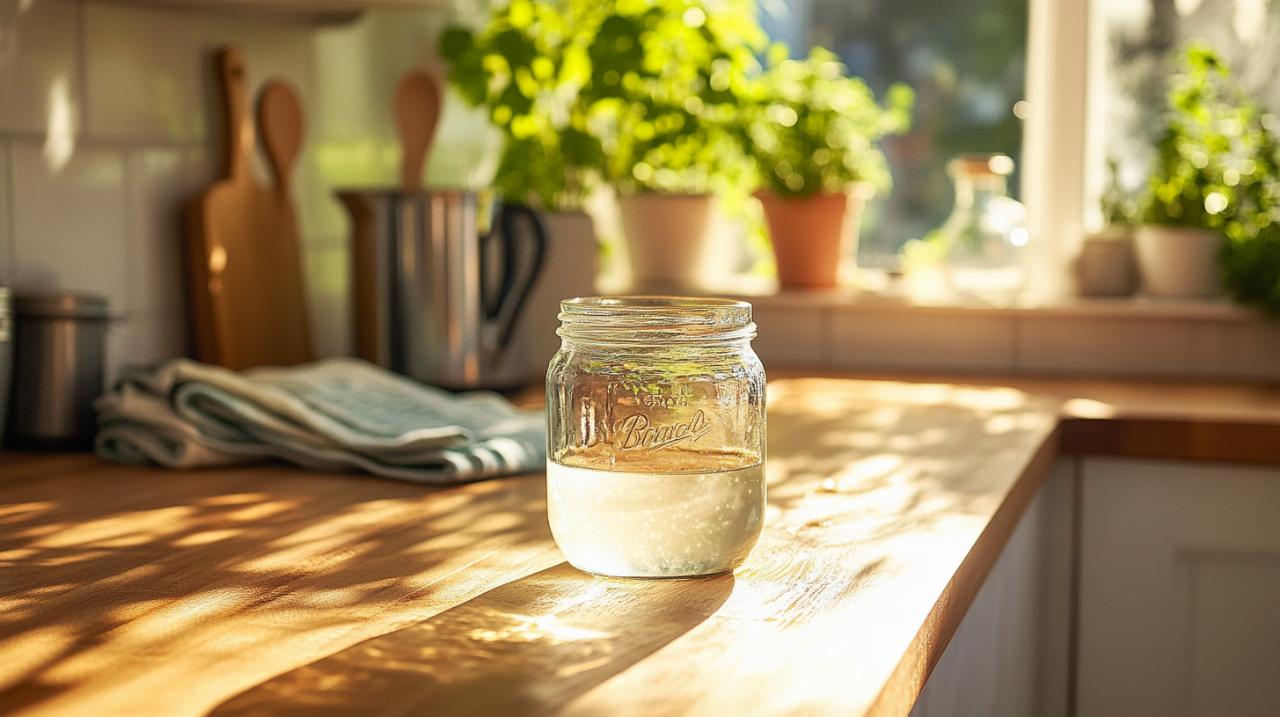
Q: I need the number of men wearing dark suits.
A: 0